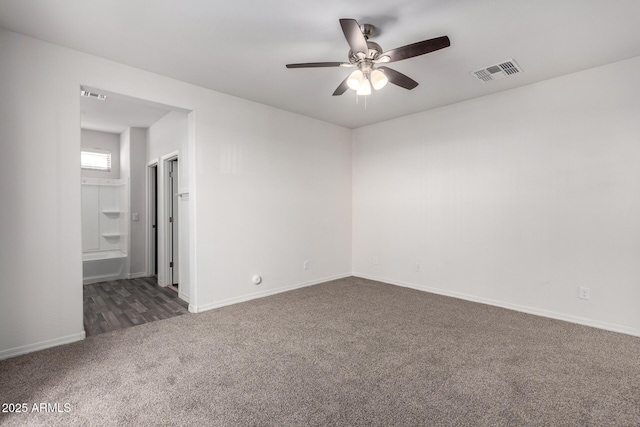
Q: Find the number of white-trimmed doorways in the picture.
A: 2